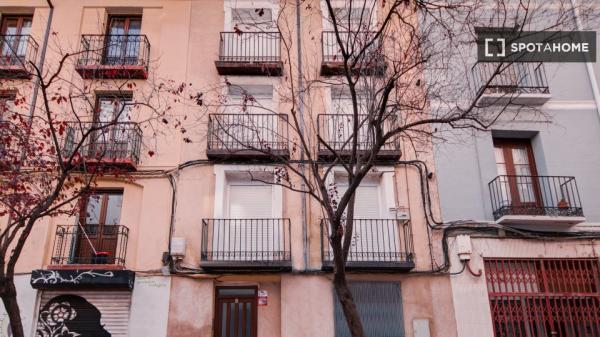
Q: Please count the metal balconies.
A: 12